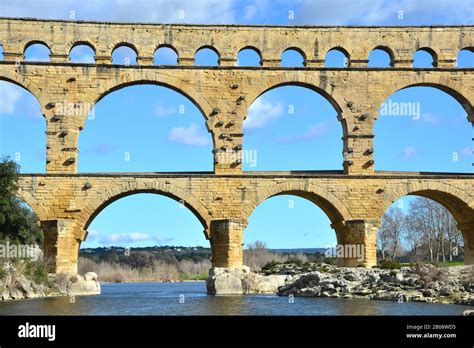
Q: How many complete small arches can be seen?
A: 10